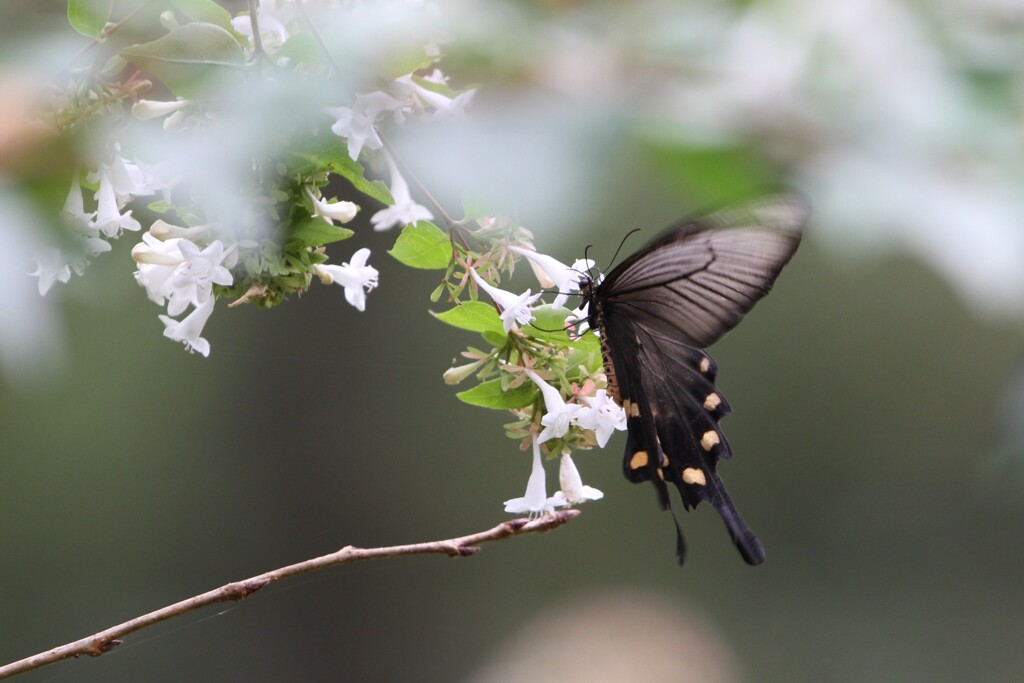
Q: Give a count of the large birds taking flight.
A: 0